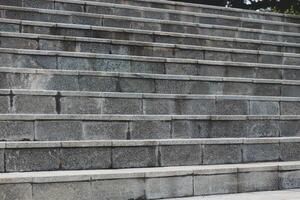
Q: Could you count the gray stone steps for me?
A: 11